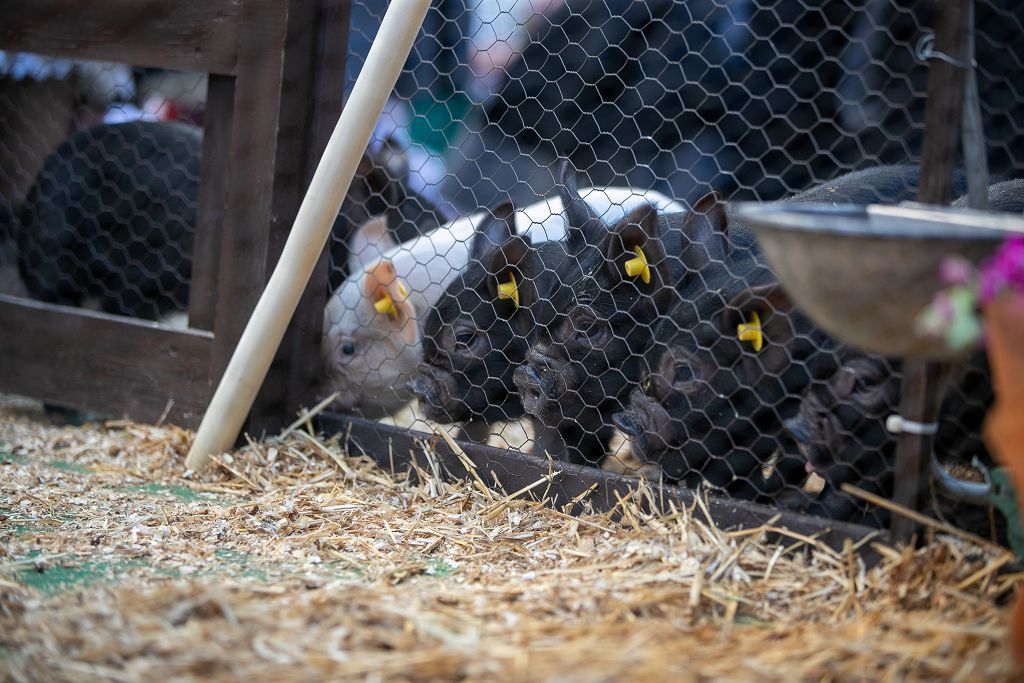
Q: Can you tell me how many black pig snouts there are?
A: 4